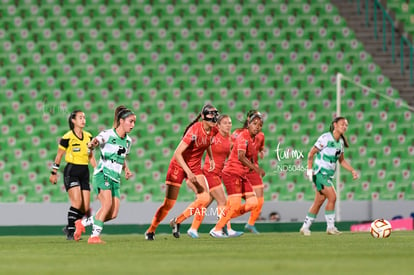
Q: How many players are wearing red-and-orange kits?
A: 4